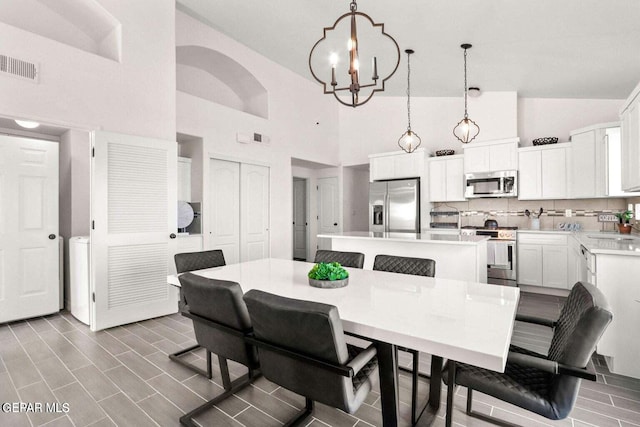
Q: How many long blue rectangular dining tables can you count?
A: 0